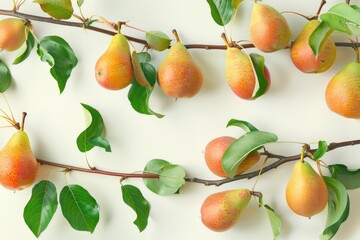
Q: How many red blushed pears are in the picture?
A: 11